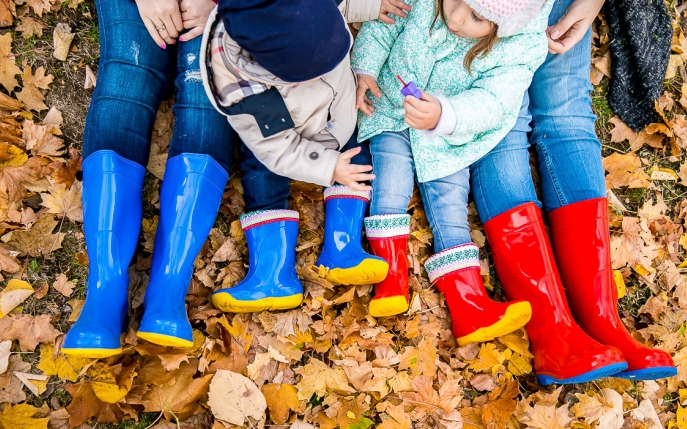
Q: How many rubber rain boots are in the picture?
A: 8